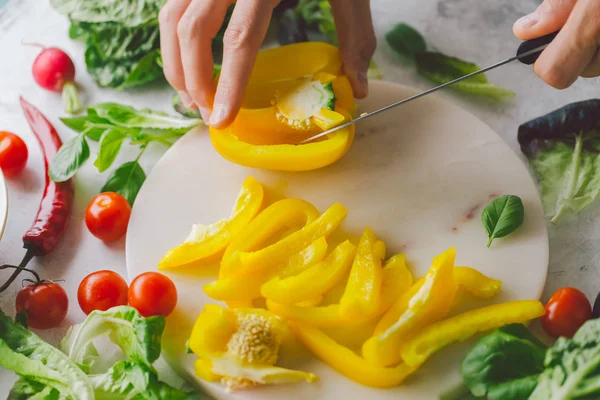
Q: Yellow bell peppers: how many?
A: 2